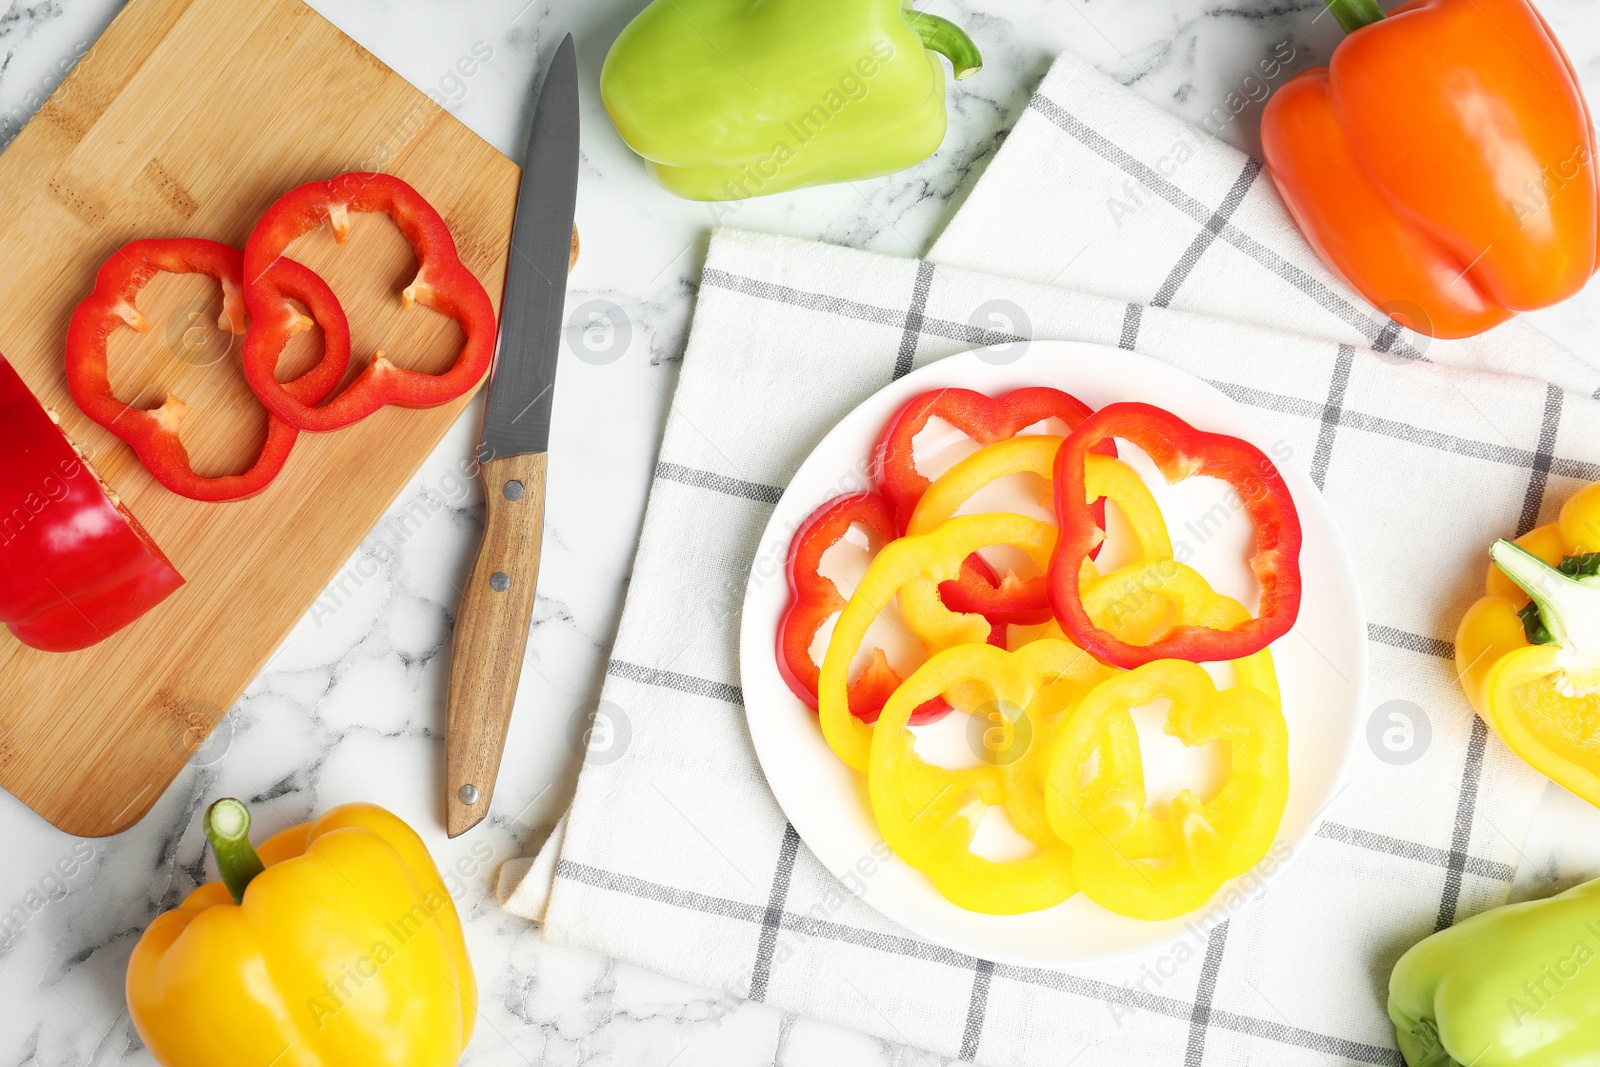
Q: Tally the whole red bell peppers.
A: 0